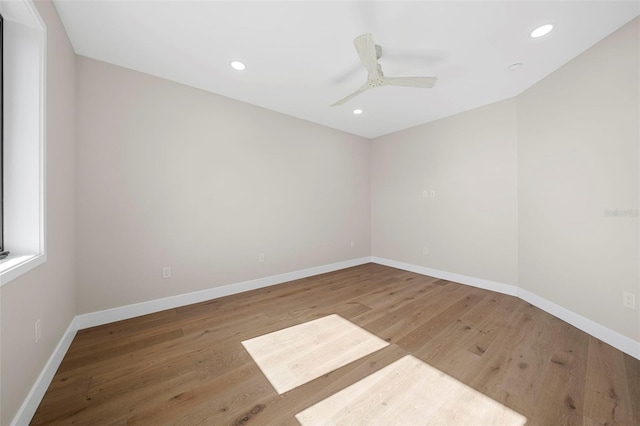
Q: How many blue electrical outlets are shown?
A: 0